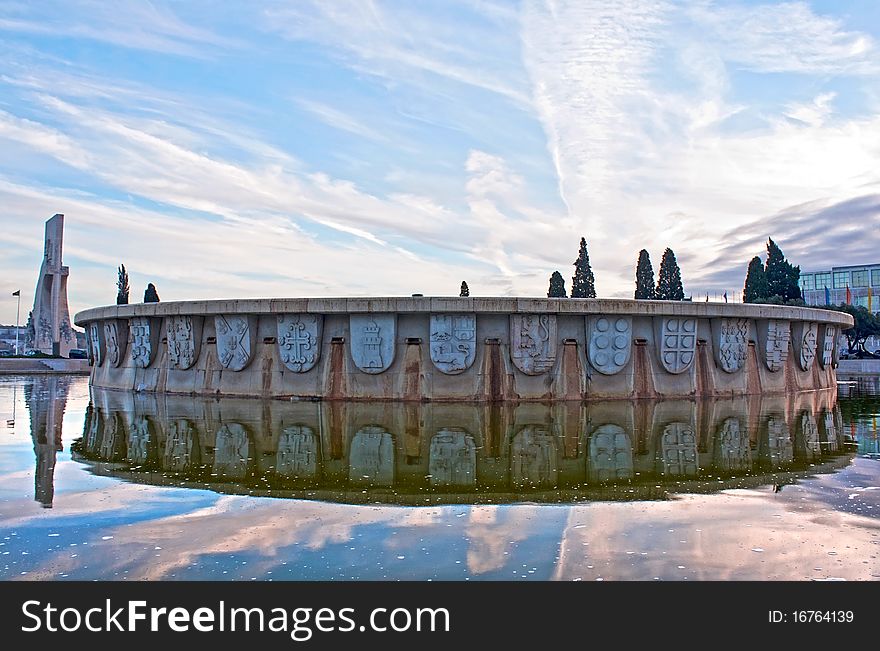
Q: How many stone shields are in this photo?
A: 15